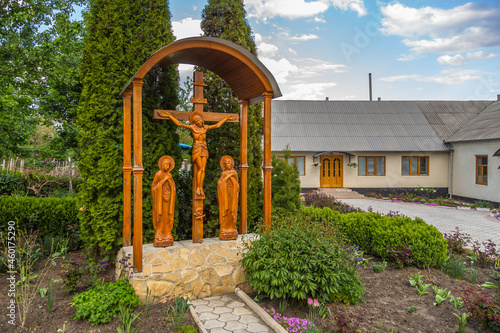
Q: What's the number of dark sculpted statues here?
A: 3